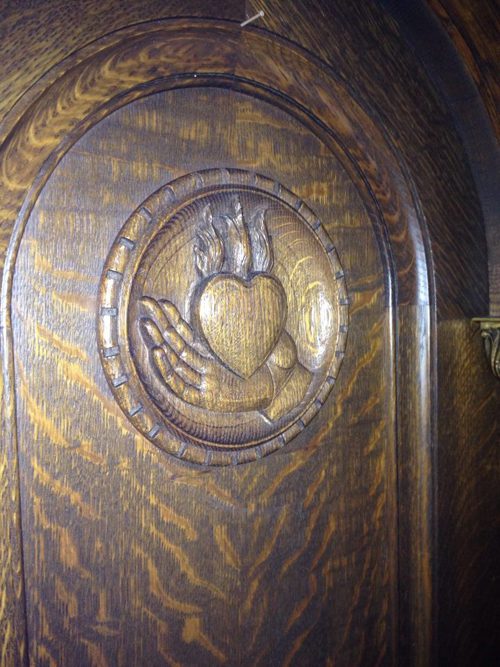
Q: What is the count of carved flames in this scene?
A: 3